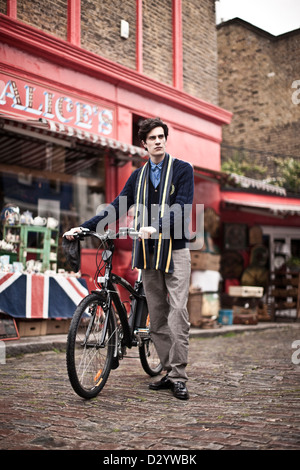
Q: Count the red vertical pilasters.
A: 4